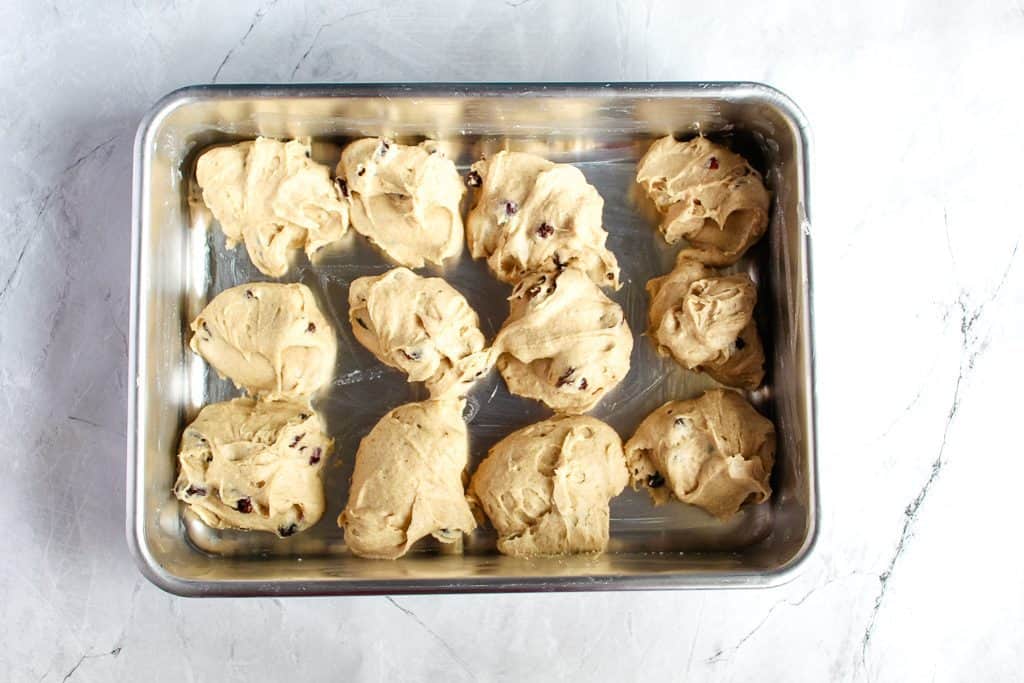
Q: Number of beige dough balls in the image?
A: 12